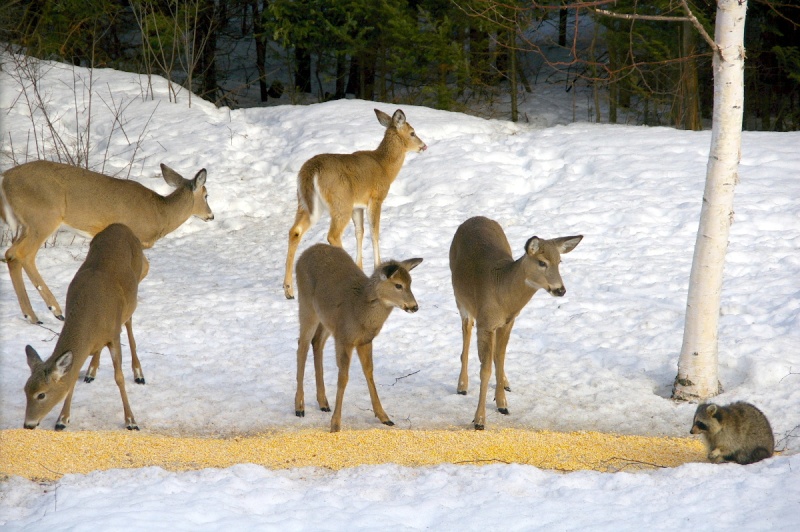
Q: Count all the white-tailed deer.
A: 5